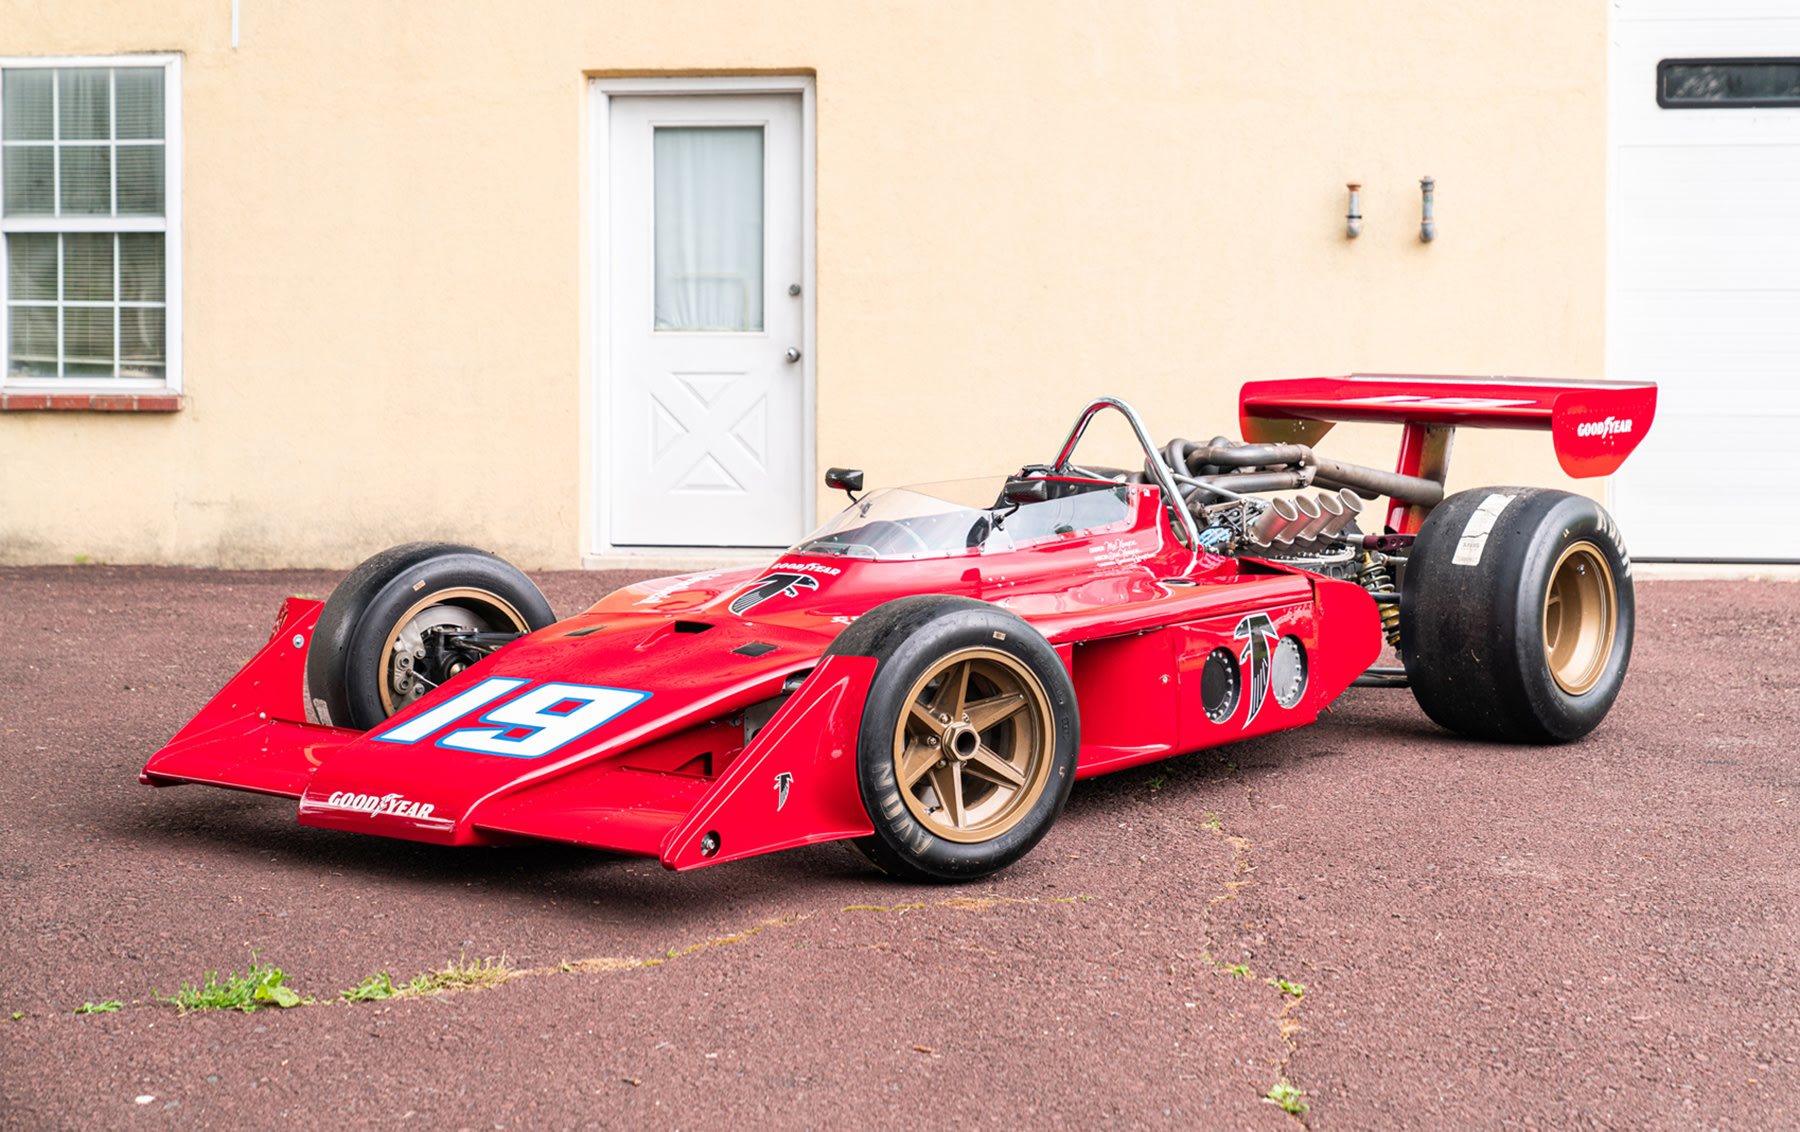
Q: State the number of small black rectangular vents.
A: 3